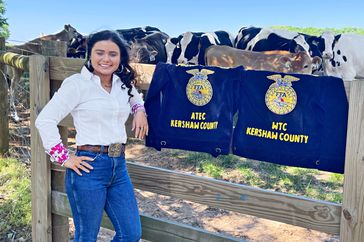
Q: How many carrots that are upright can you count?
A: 0